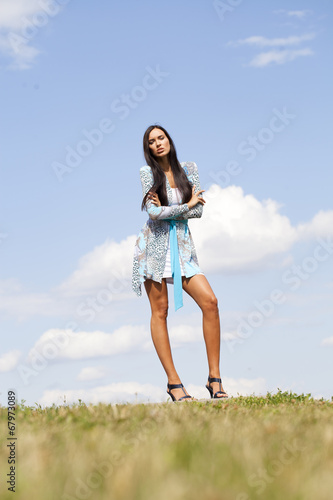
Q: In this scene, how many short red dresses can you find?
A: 0